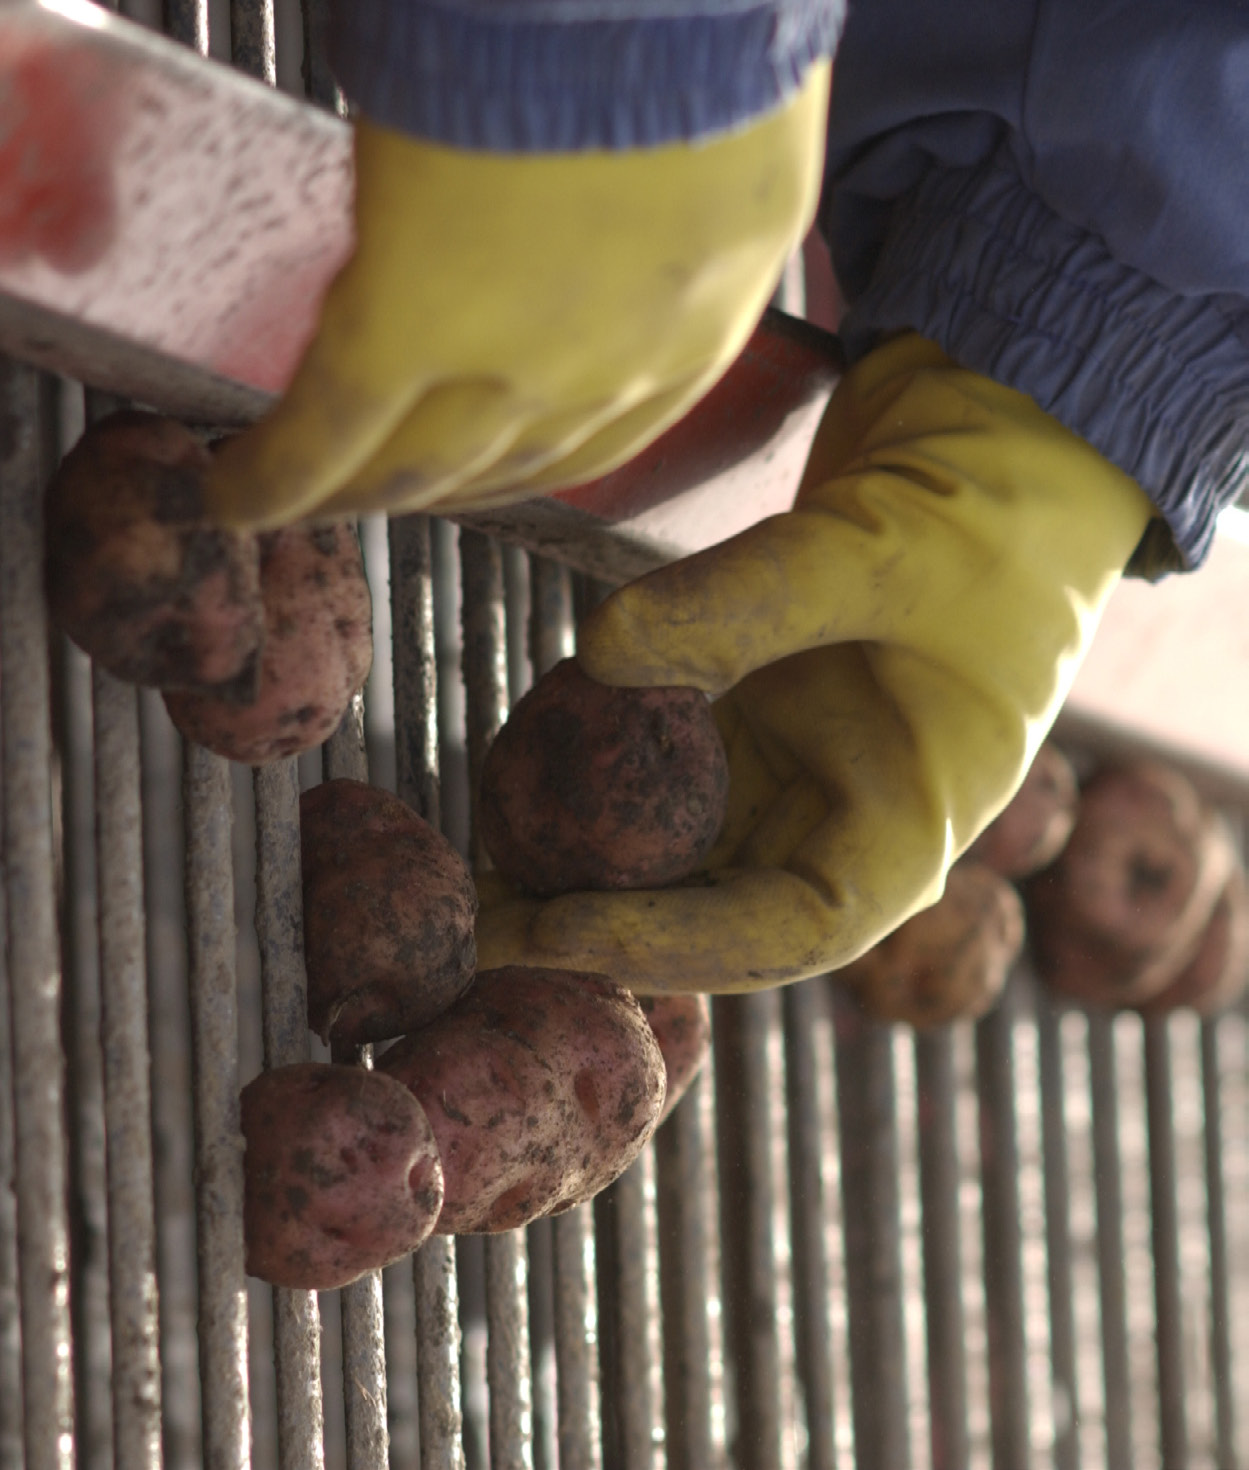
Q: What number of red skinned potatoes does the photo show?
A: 11